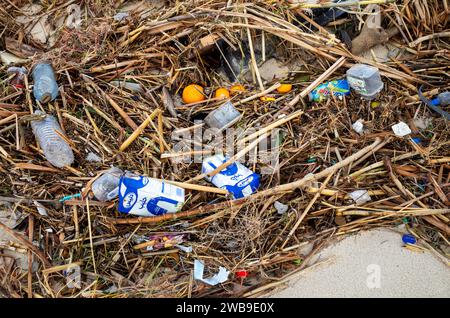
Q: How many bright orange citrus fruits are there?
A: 4